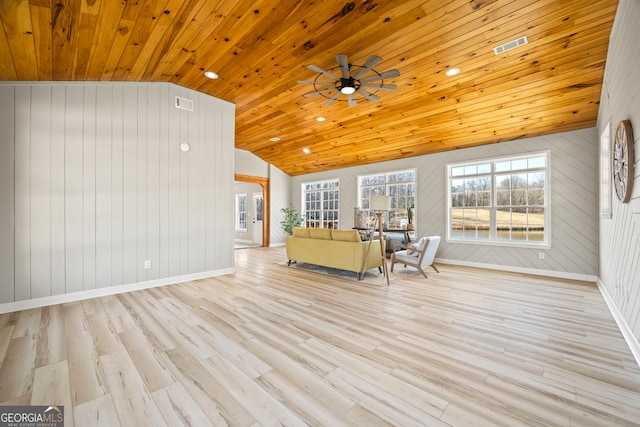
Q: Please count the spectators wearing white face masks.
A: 0